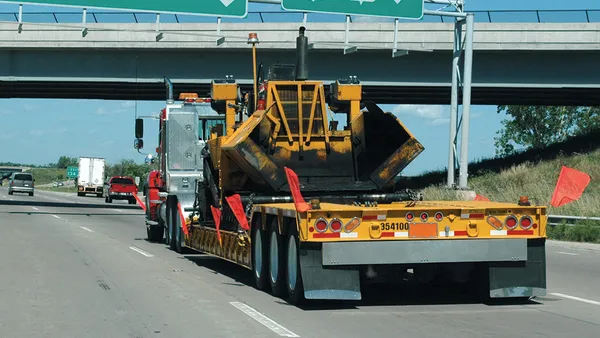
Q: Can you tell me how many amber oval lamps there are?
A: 2